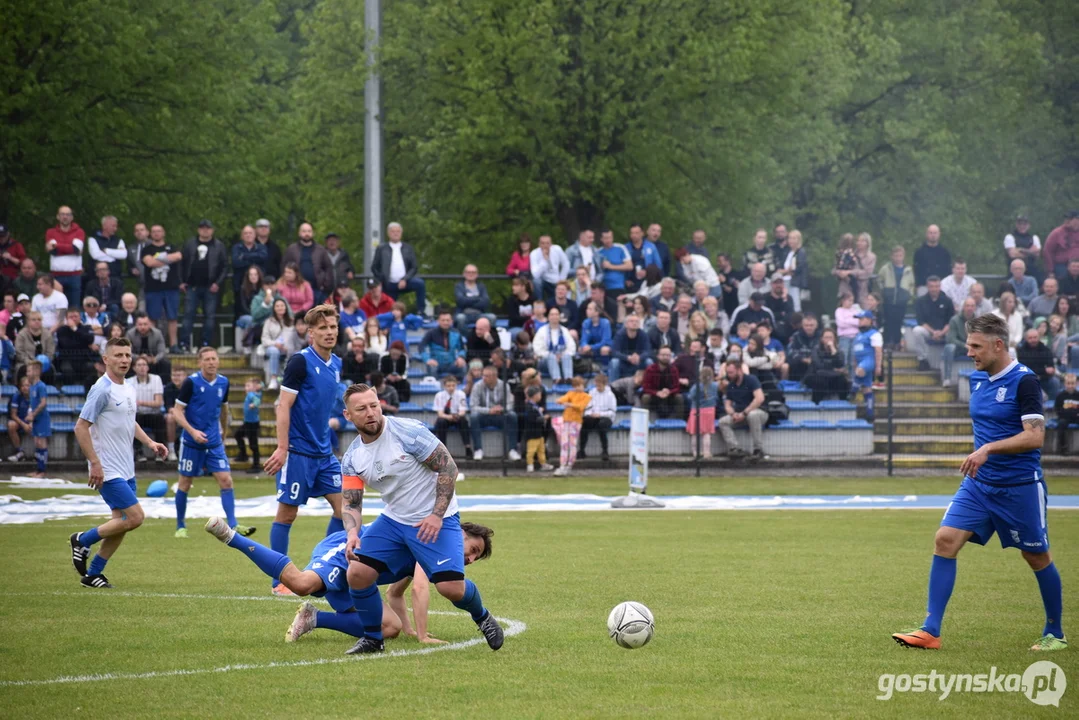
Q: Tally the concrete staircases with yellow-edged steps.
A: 2